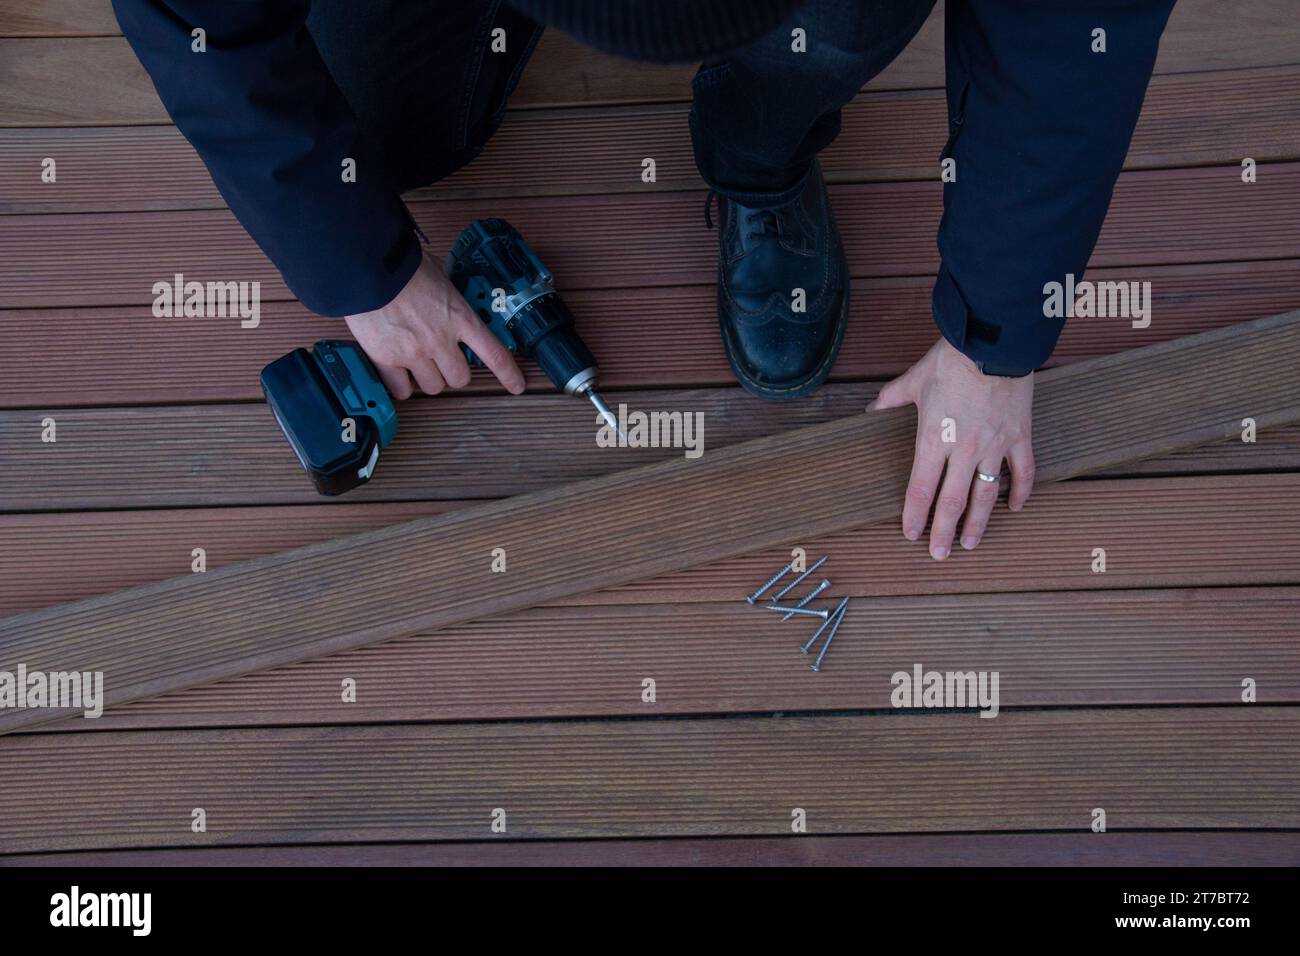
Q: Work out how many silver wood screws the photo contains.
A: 6